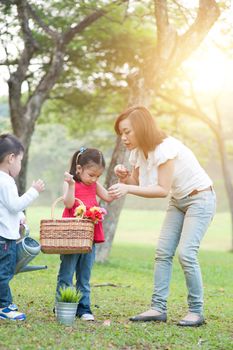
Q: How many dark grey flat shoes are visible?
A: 2